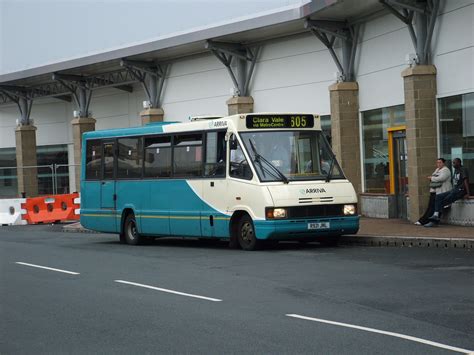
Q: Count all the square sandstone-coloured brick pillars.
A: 6